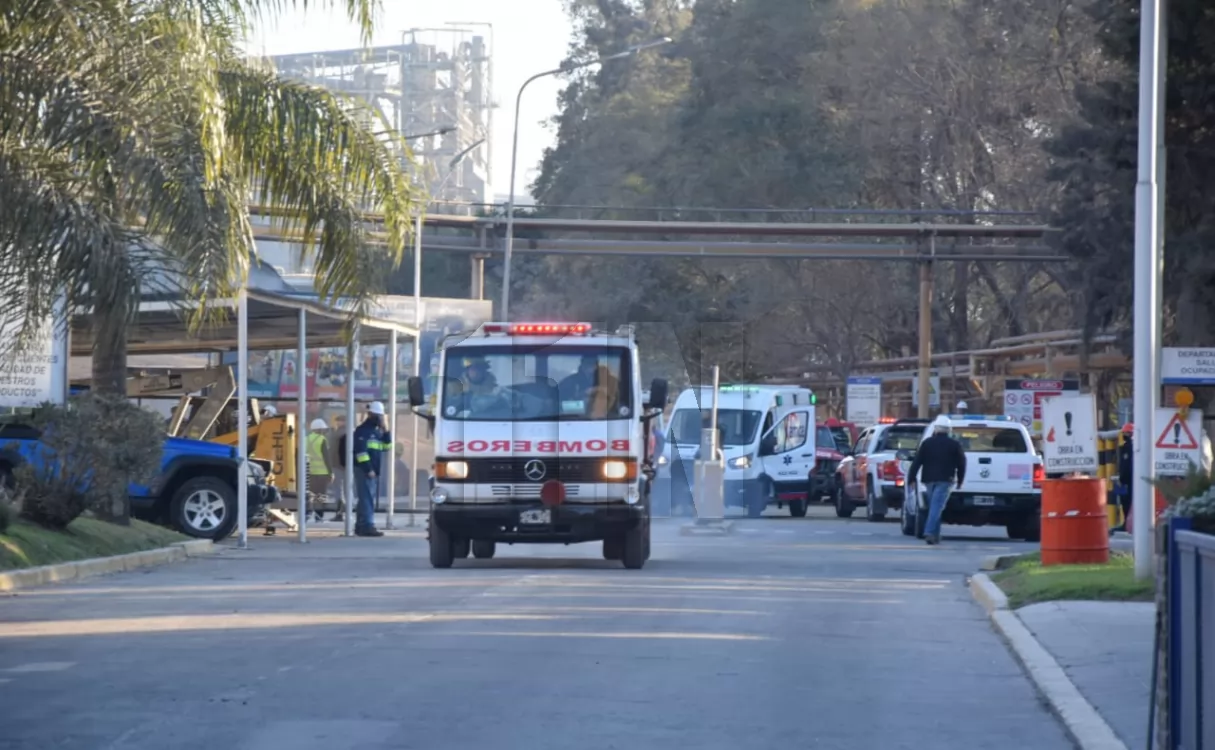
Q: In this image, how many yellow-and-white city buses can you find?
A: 0